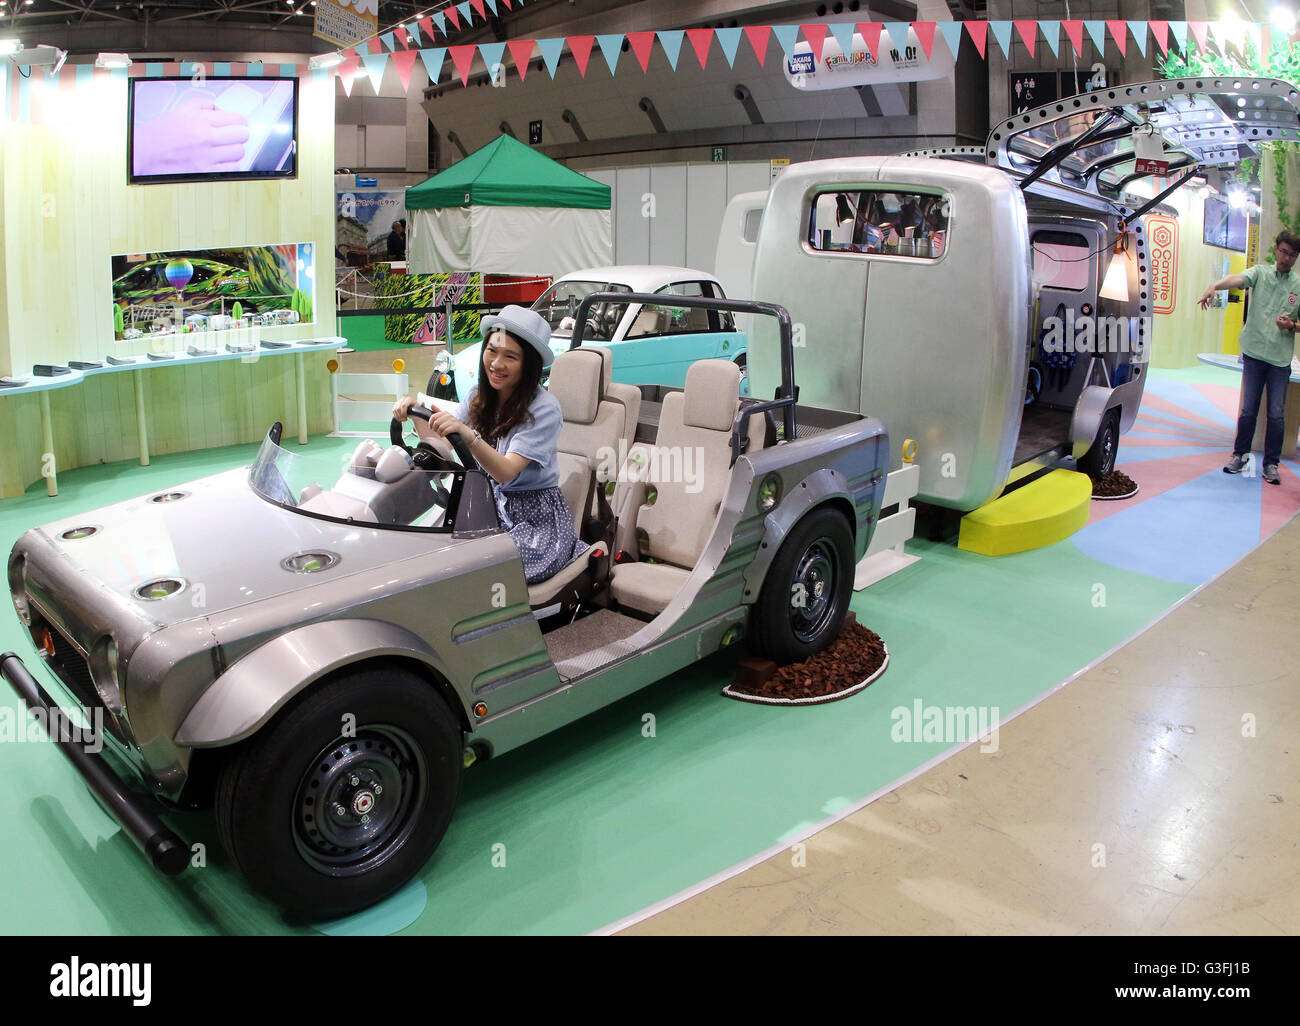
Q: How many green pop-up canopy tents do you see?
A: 1